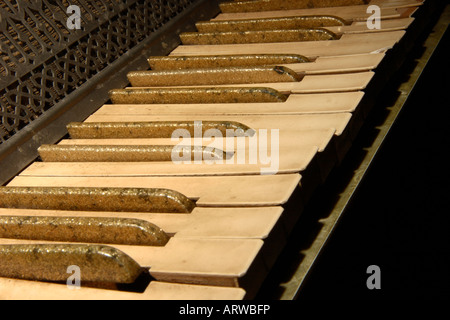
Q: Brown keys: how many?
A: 11